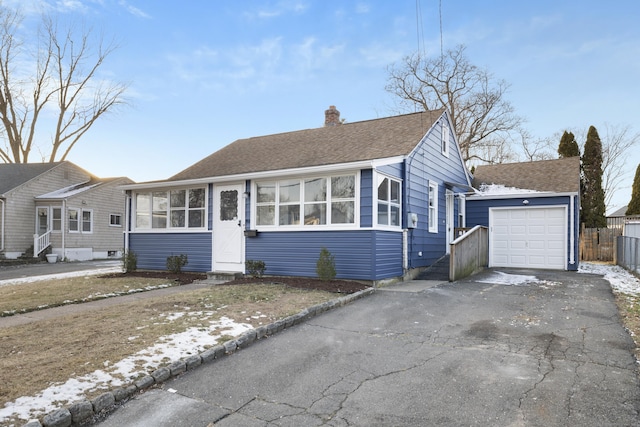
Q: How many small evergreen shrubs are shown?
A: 4